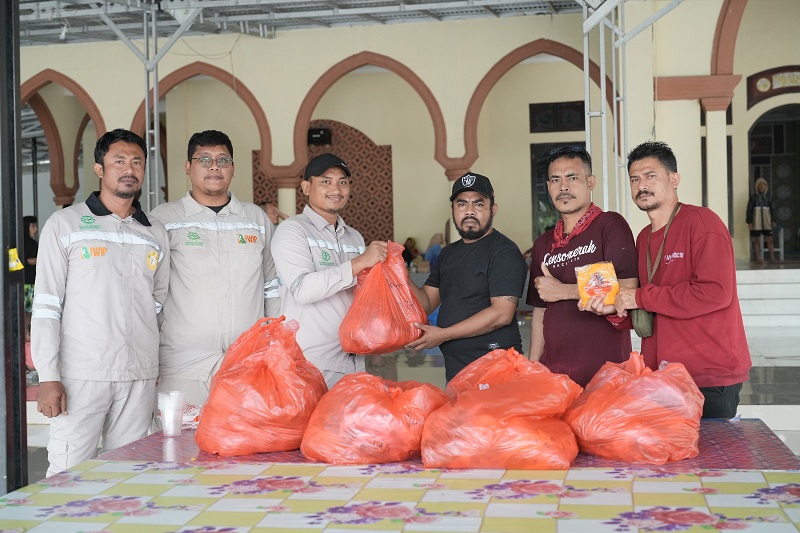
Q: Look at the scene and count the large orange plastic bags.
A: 6